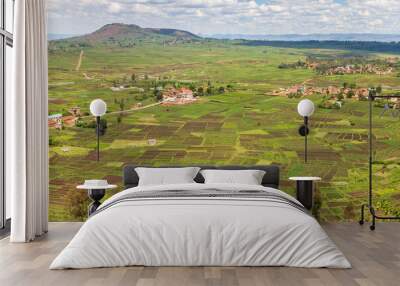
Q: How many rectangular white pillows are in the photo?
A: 2